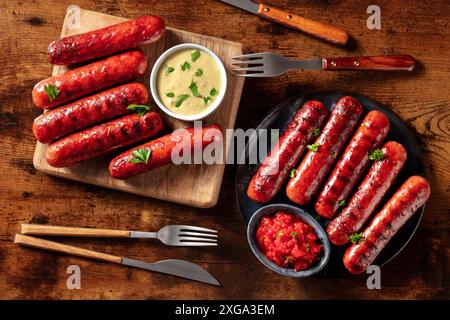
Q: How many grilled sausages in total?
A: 10